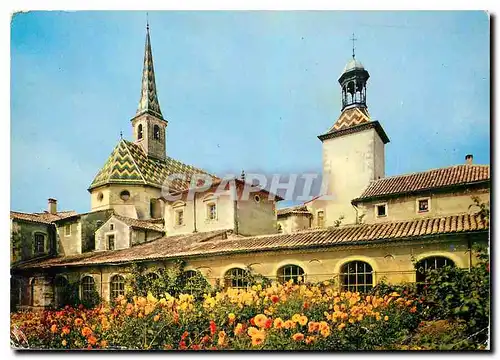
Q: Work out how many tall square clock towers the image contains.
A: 1